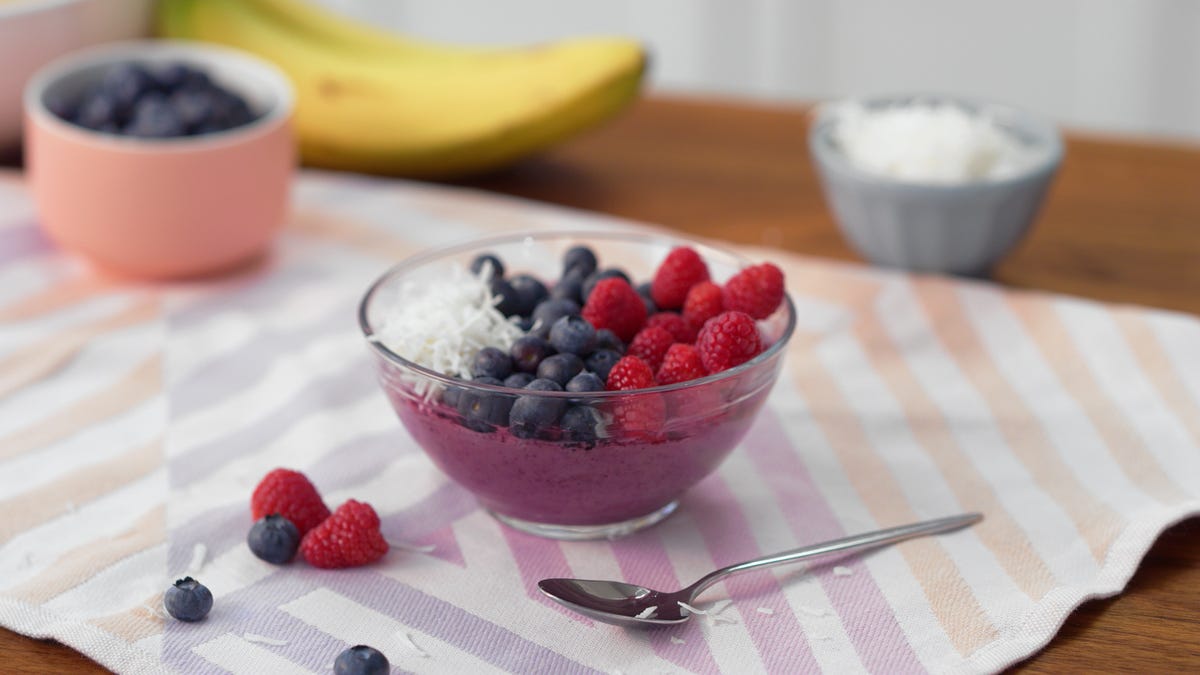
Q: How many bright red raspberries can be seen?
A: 11